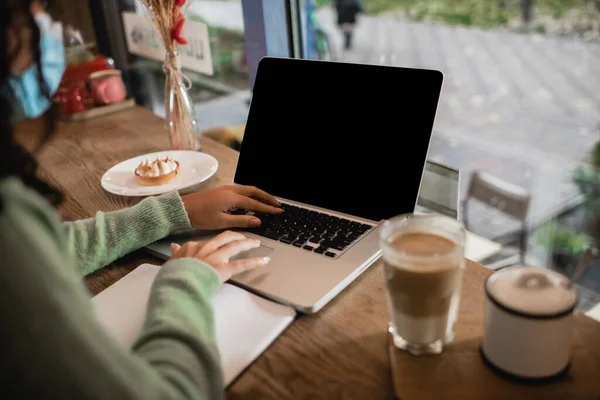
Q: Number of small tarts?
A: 1